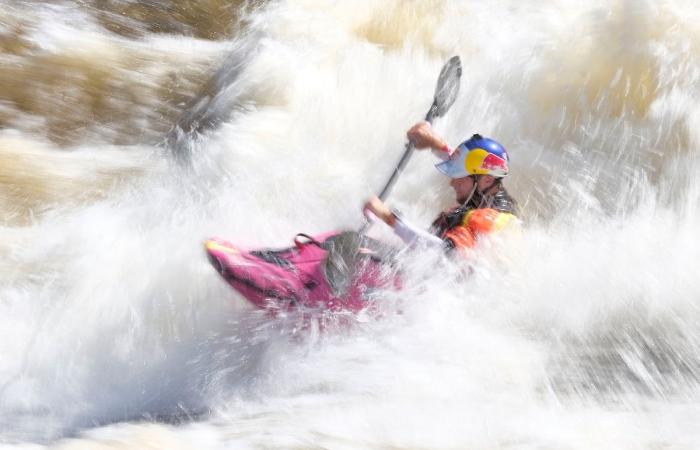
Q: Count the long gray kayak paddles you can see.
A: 1